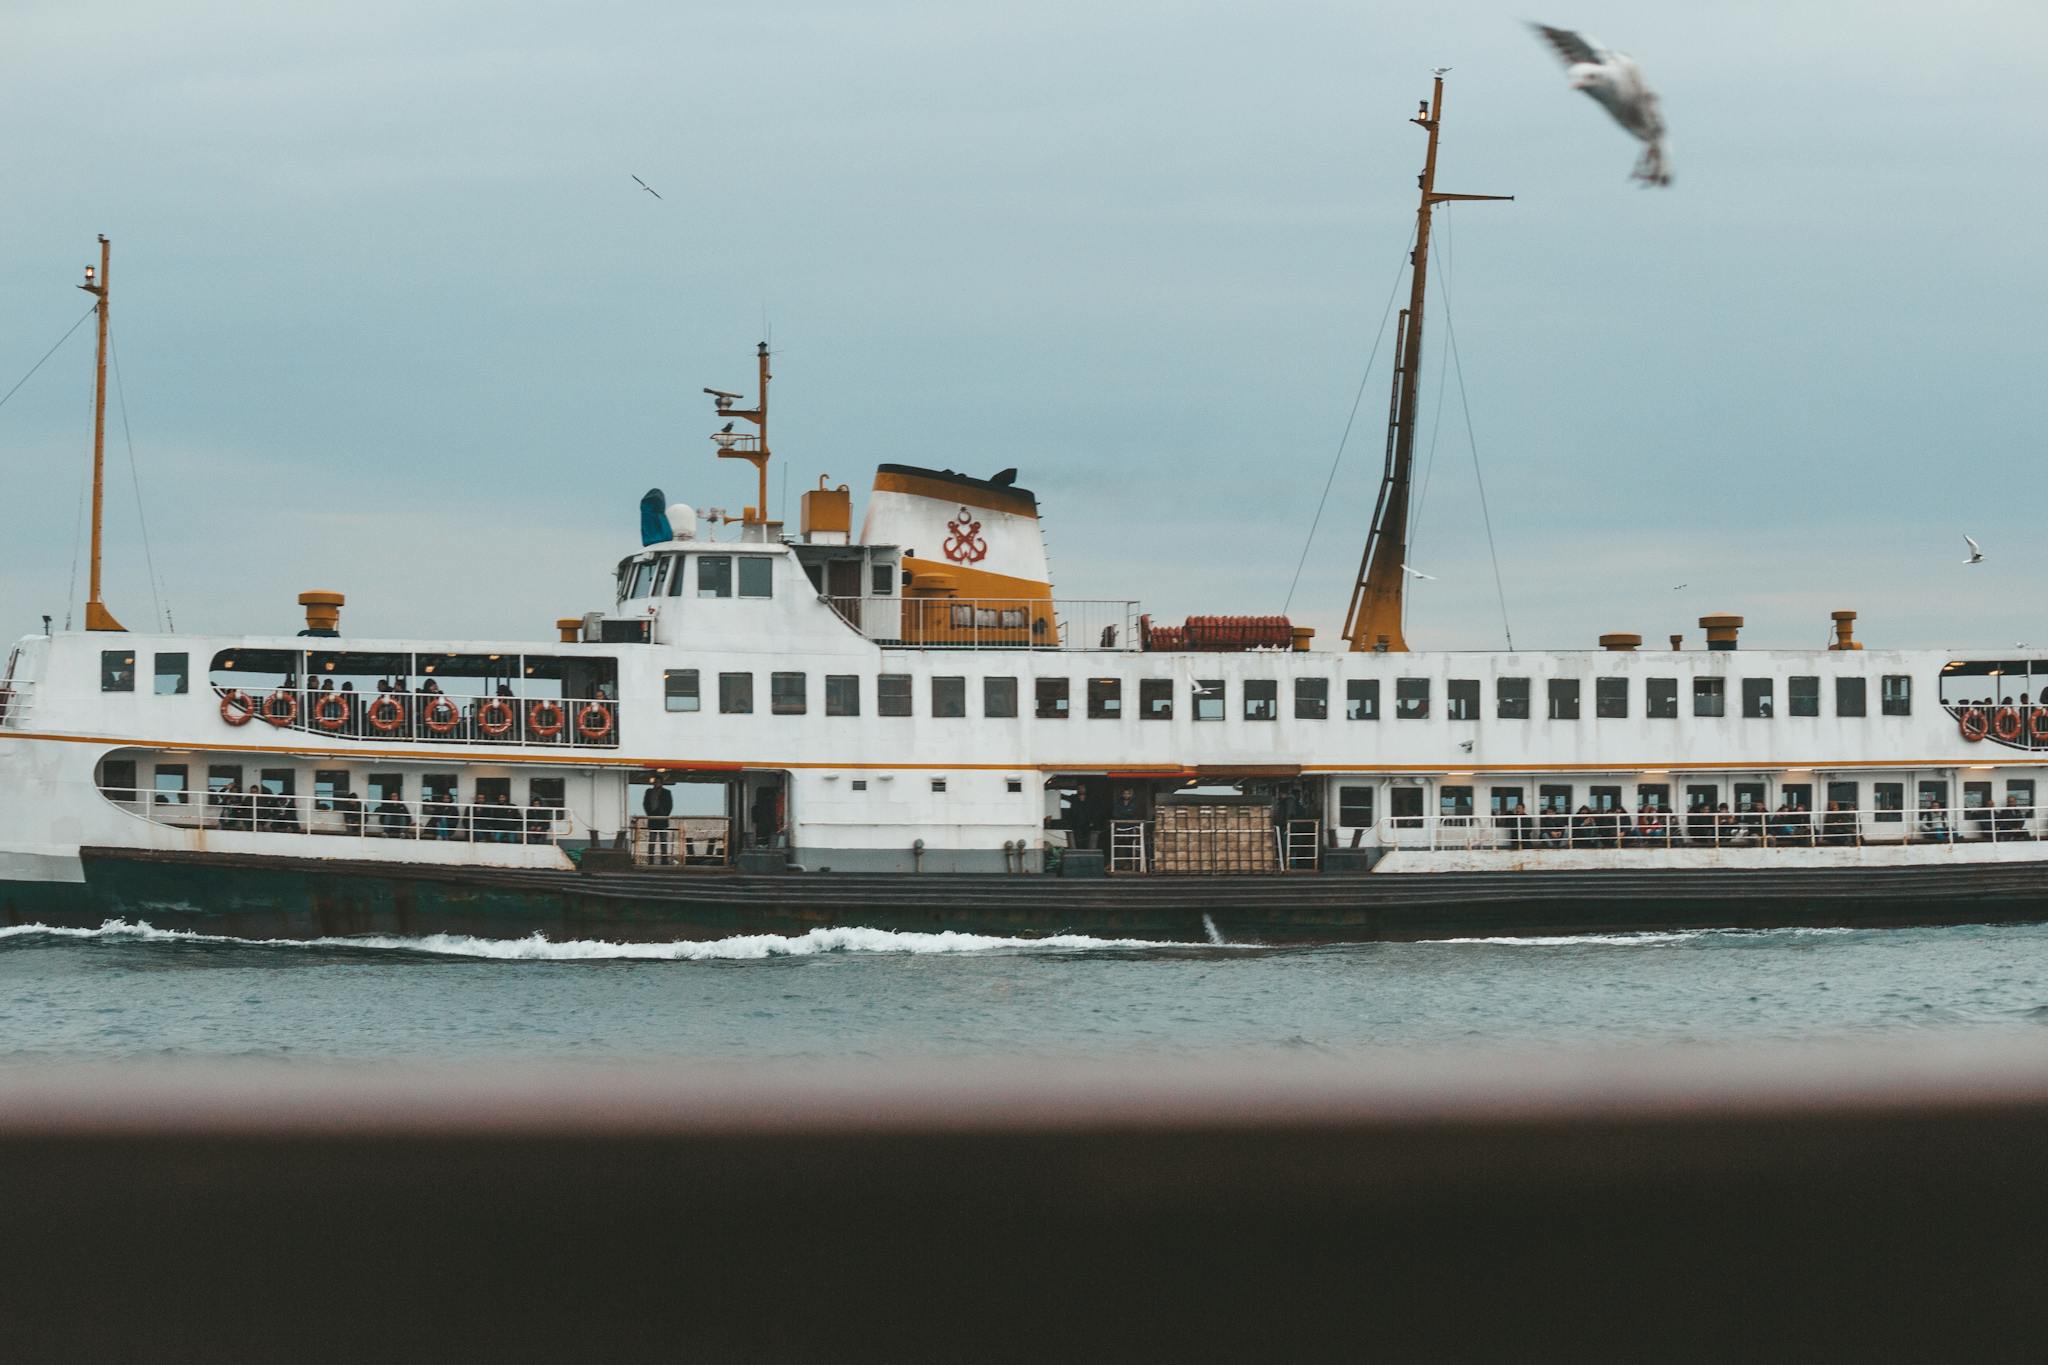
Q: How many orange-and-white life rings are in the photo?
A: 11